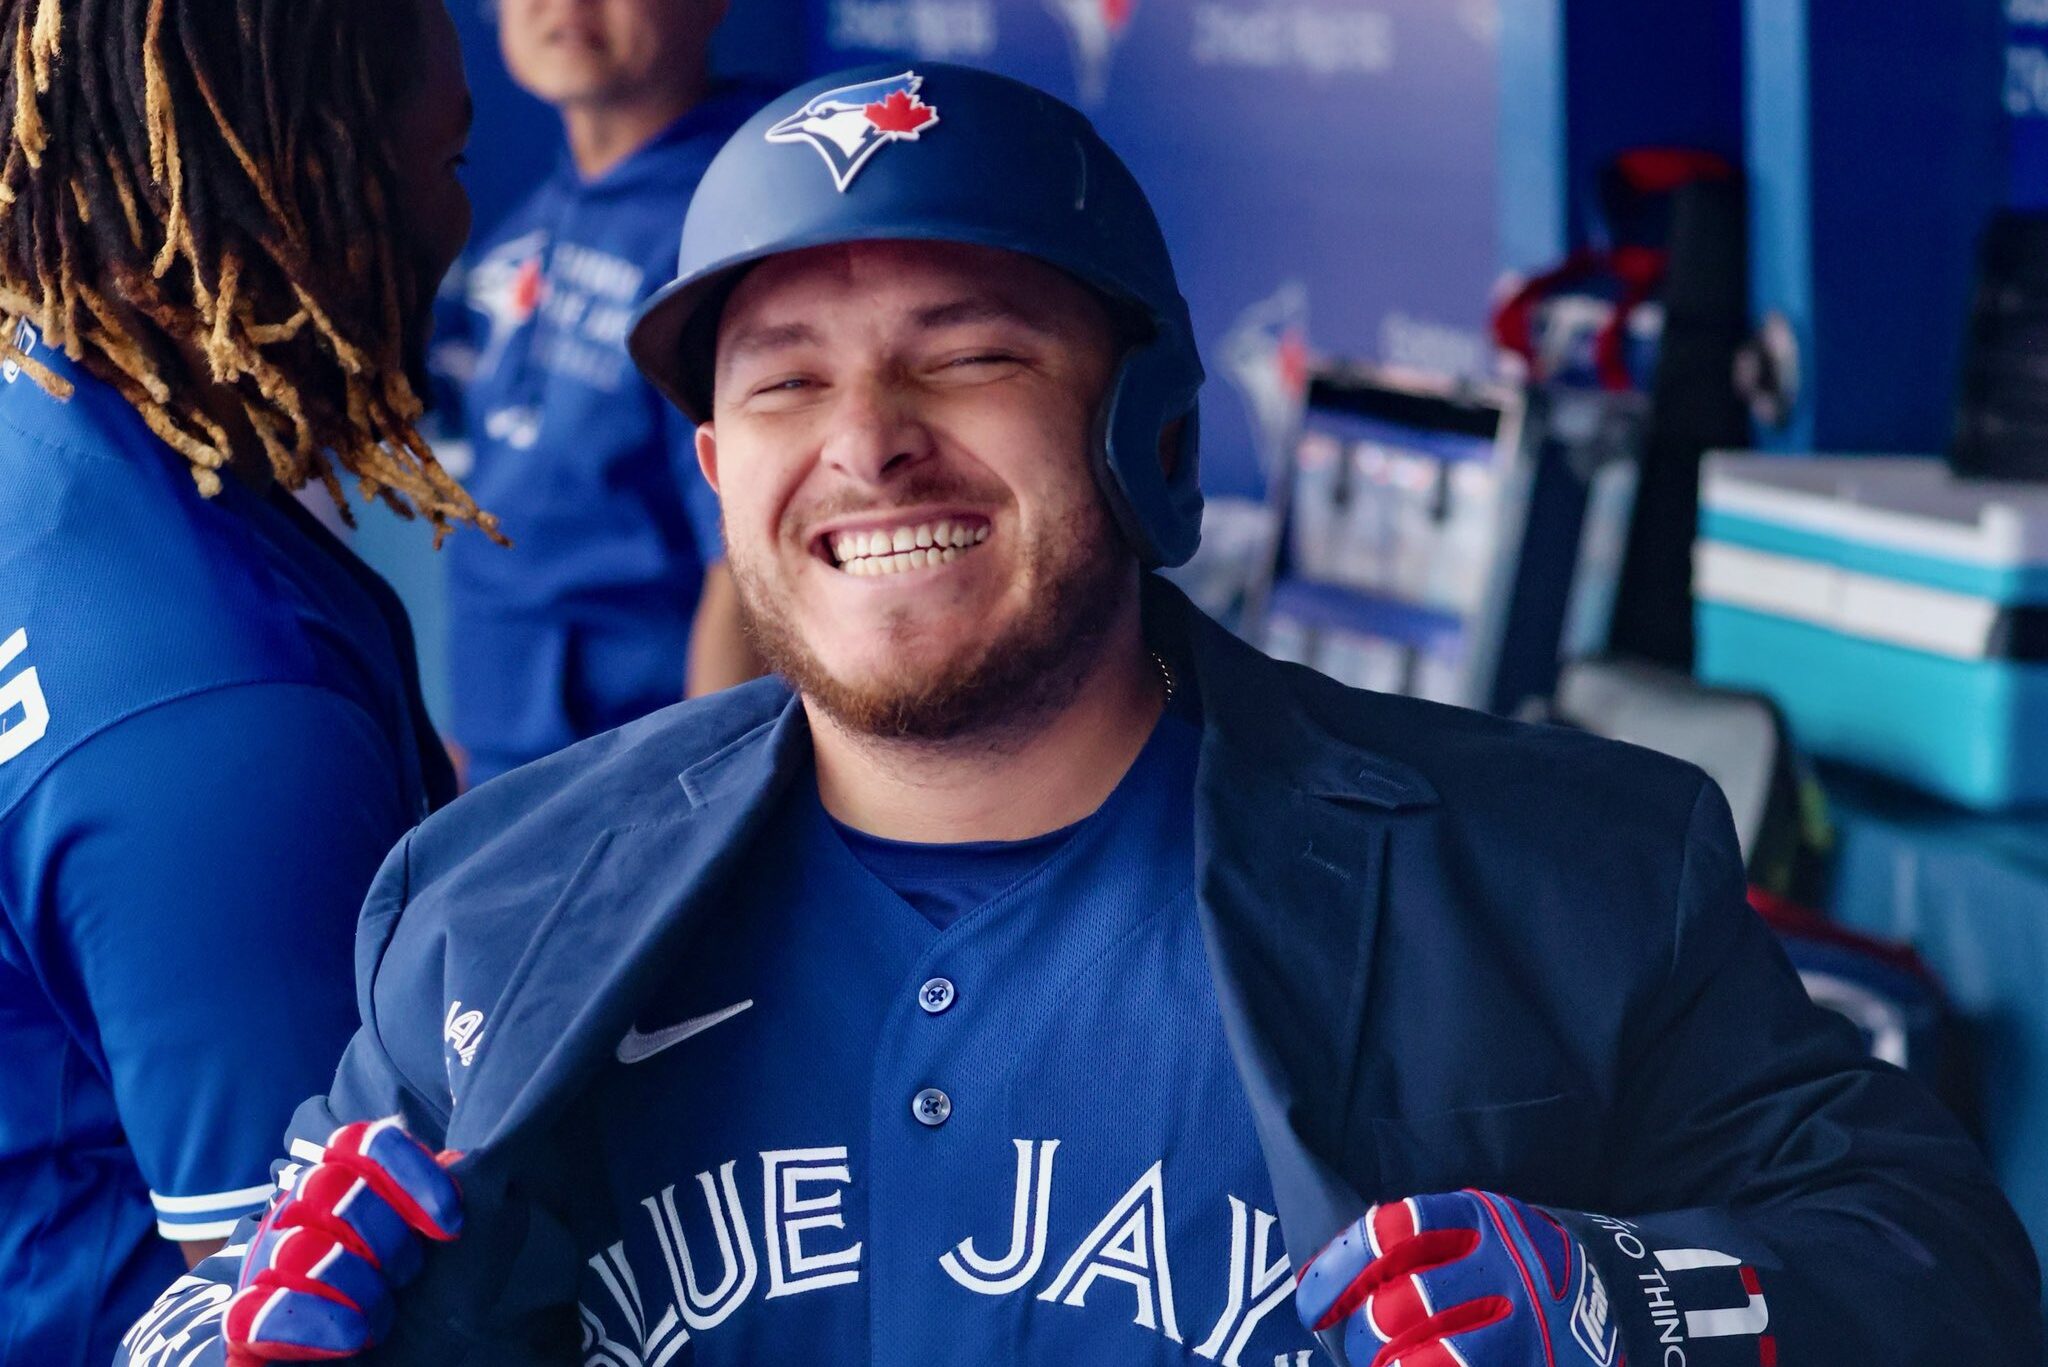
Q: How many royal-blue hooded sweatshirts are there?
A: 1